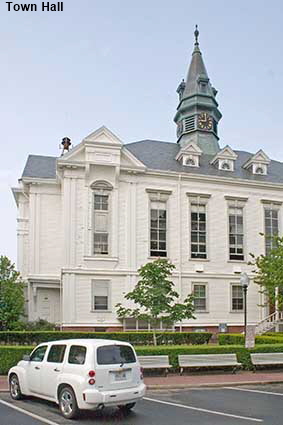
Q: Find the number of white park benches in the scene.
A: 3